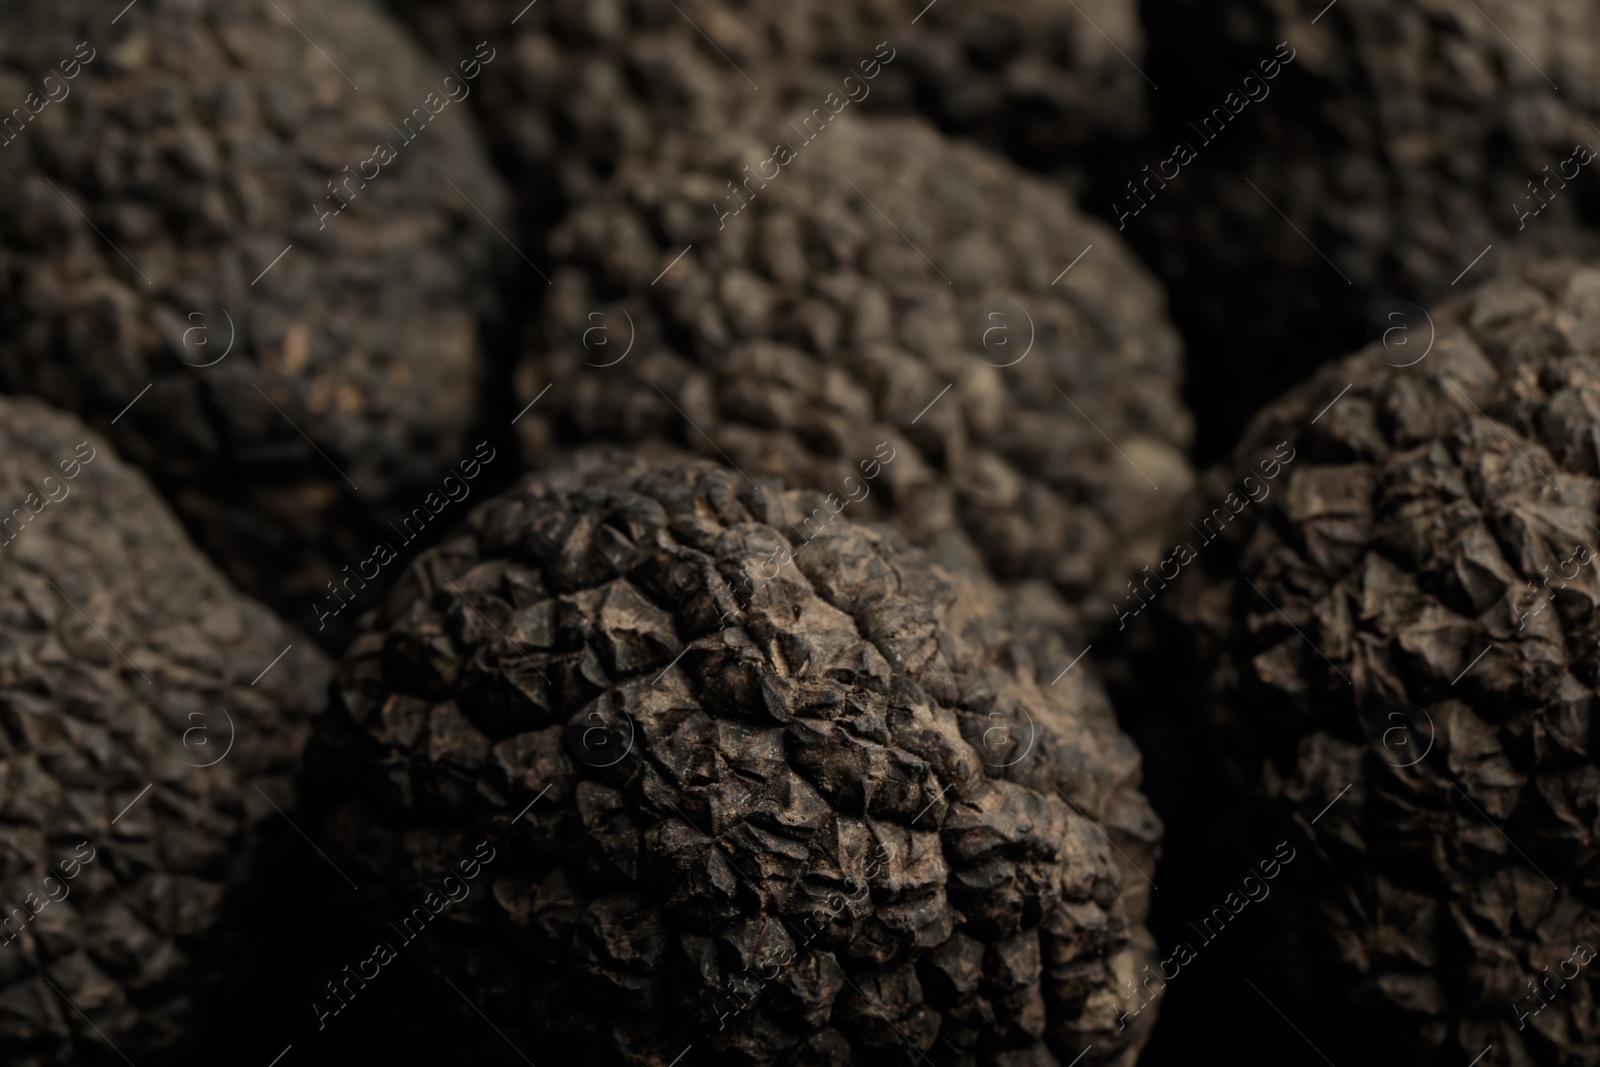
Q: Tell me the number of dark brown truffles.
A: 7